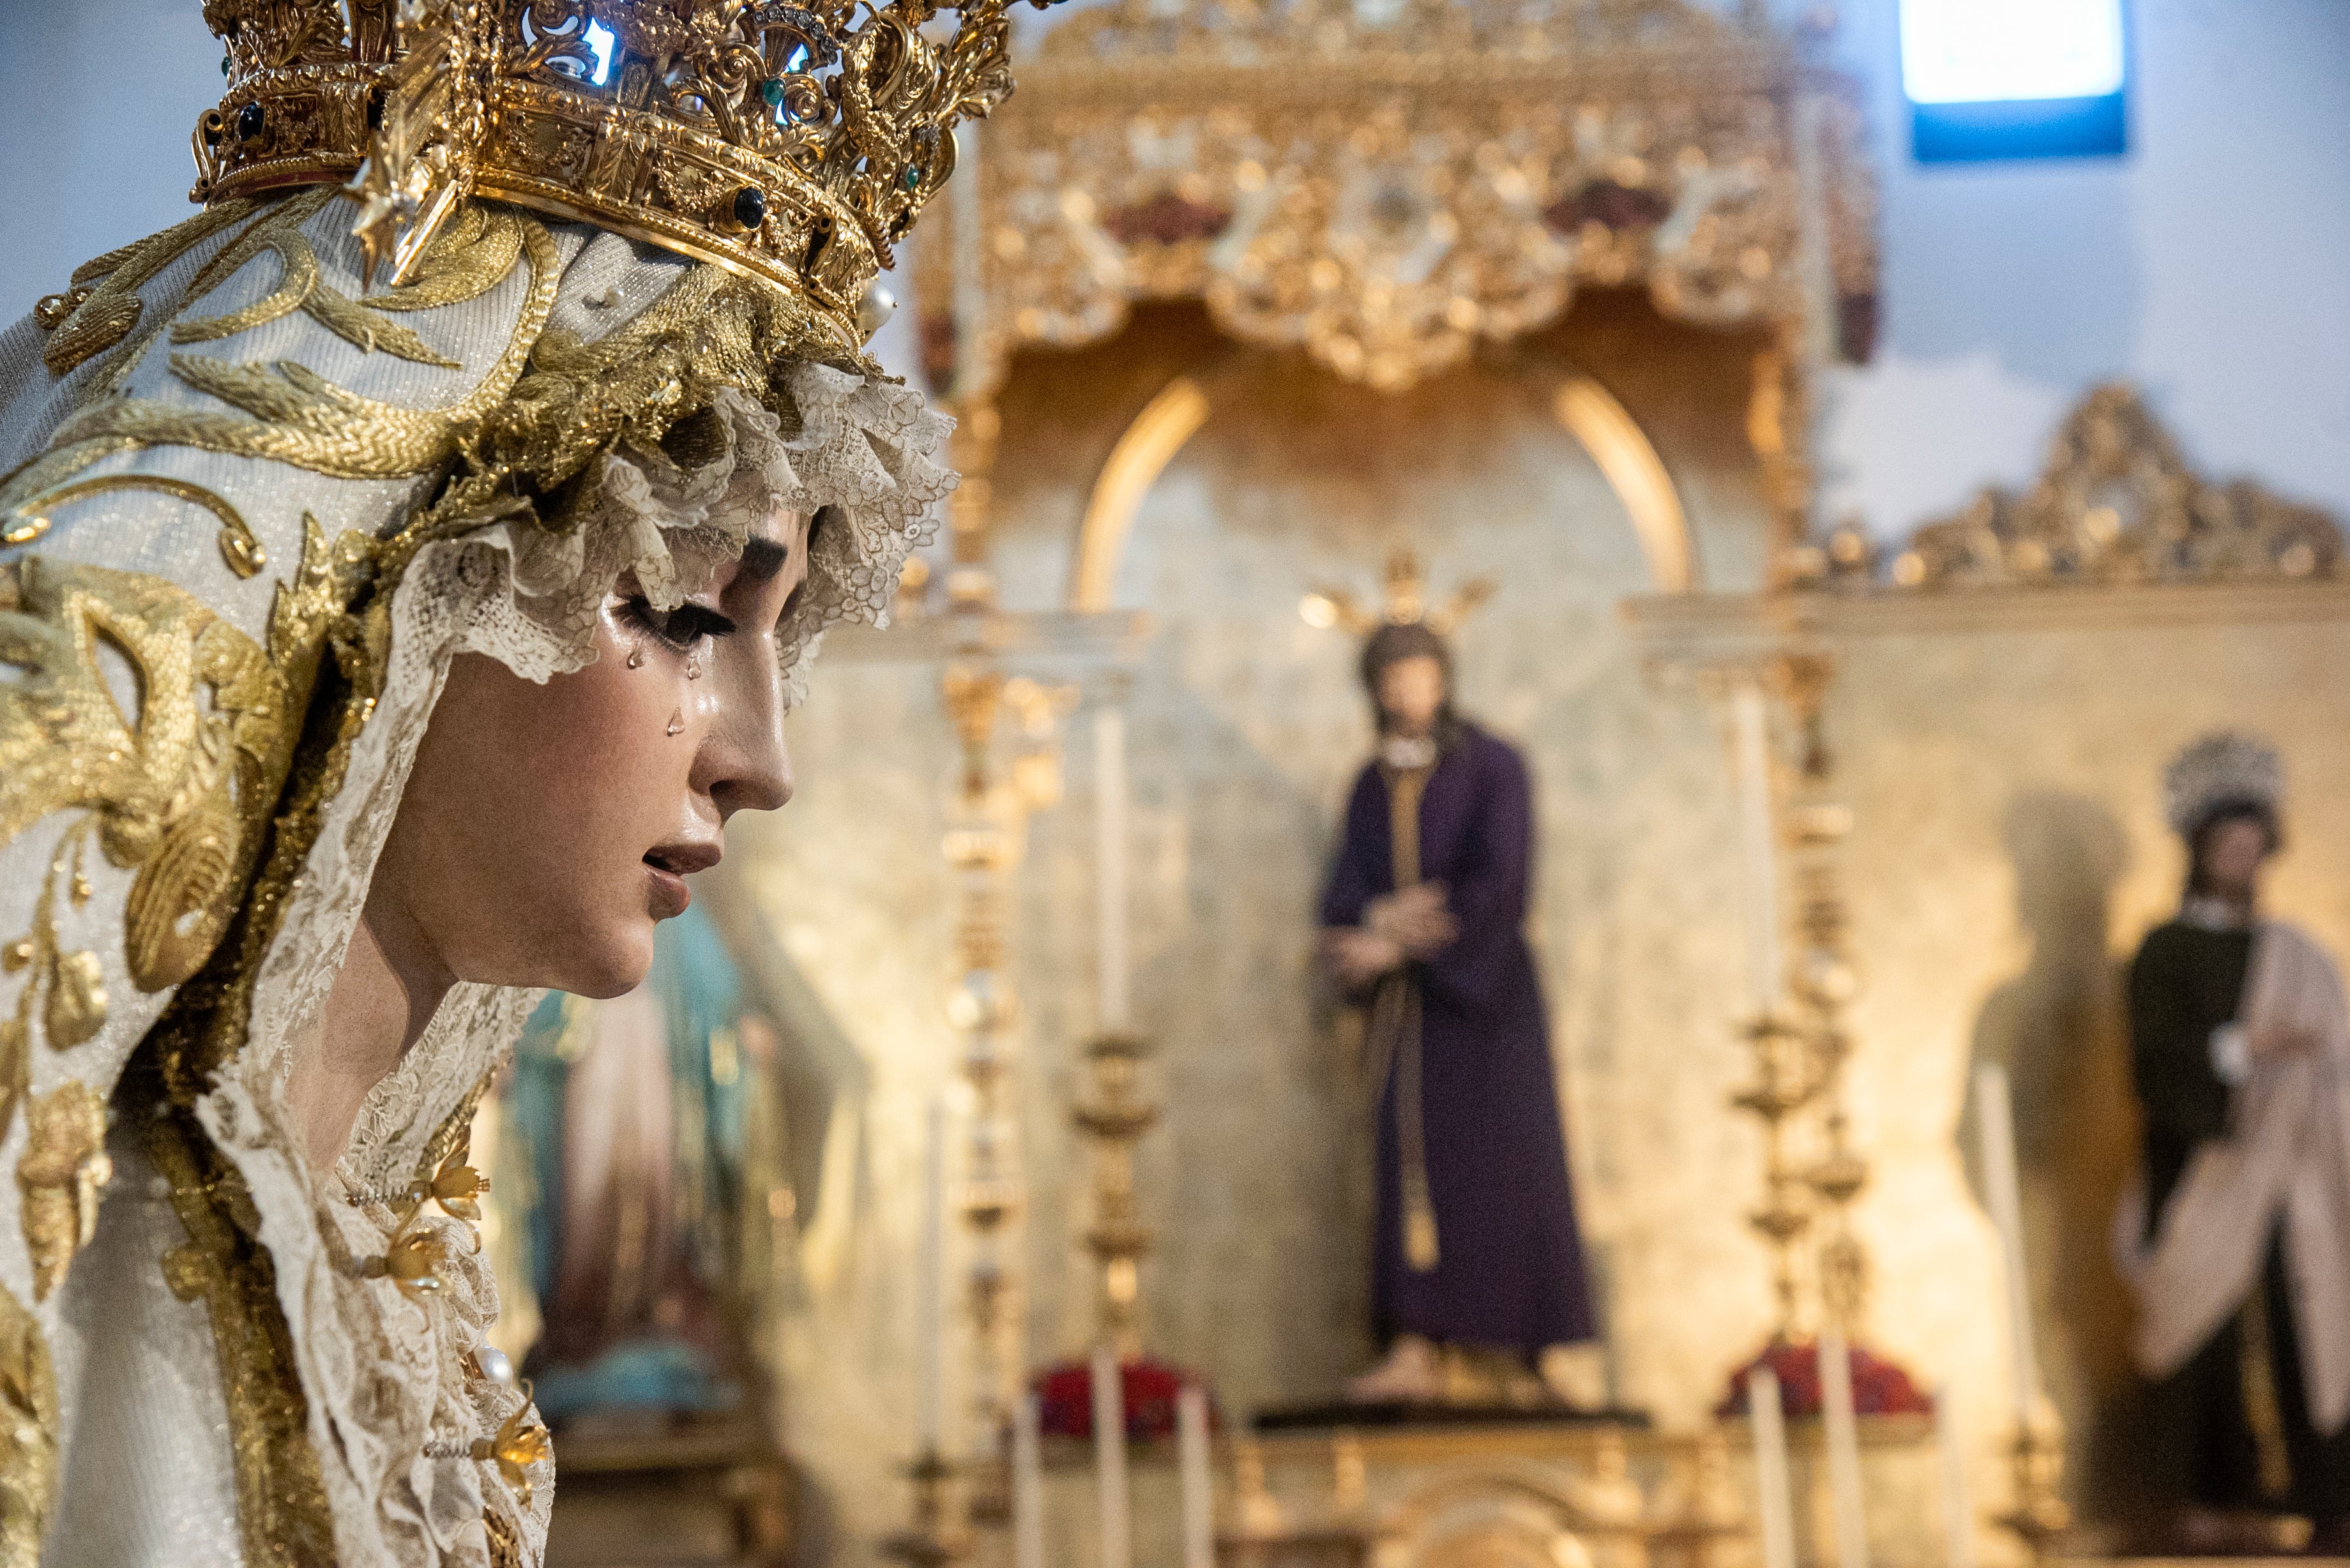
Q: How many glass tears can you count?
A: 3